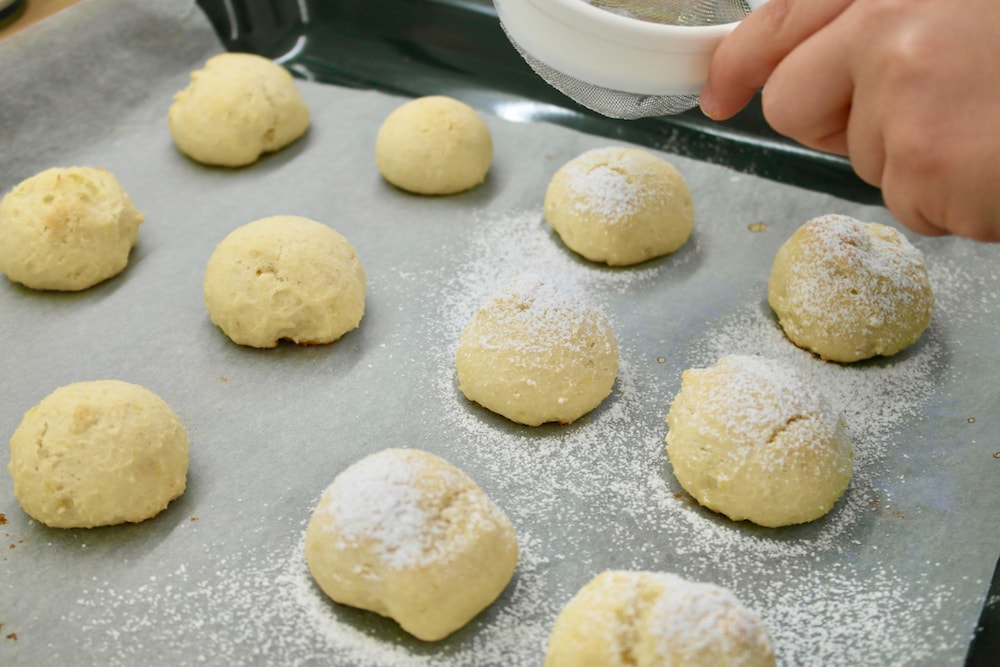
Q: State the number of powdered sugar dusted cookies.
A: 6